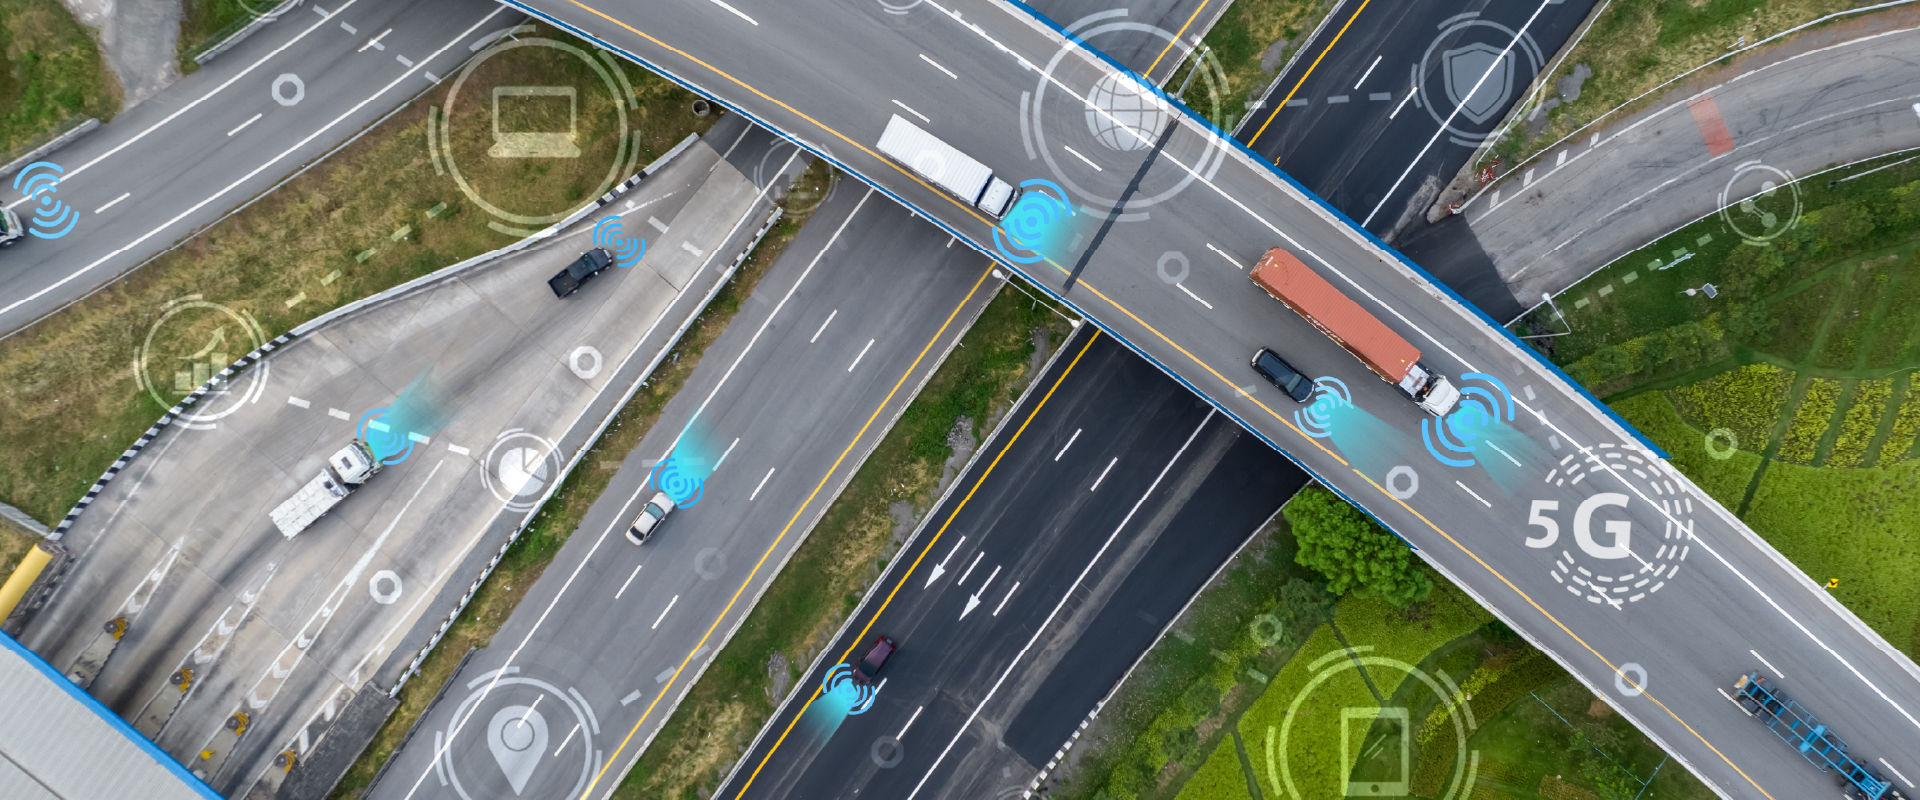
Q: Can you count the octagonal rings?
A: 11